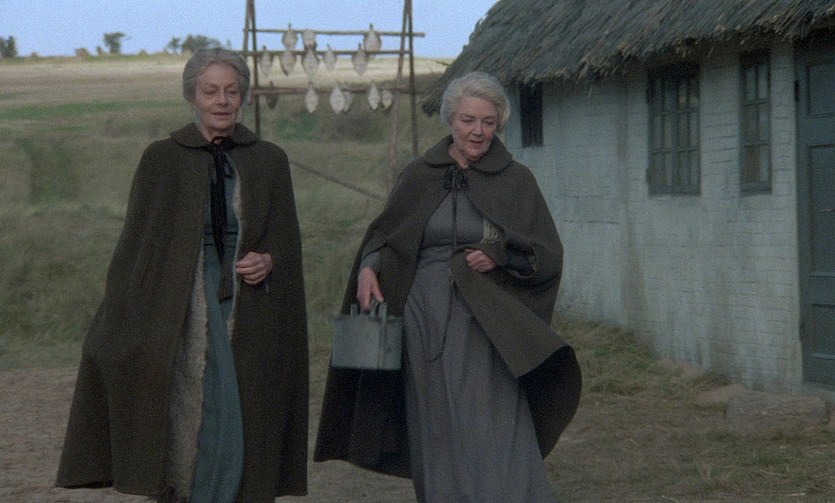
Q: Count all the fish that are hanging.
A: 14